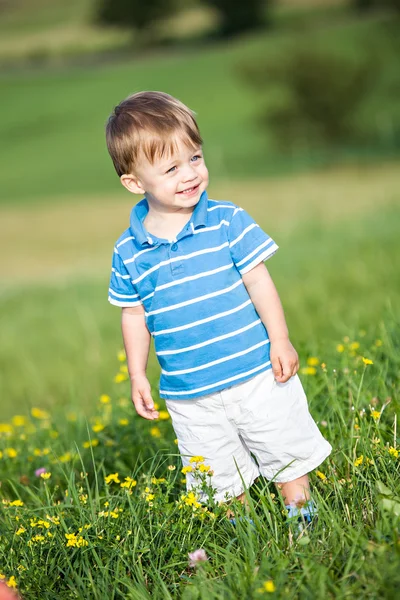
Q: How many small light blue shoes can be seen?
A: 2